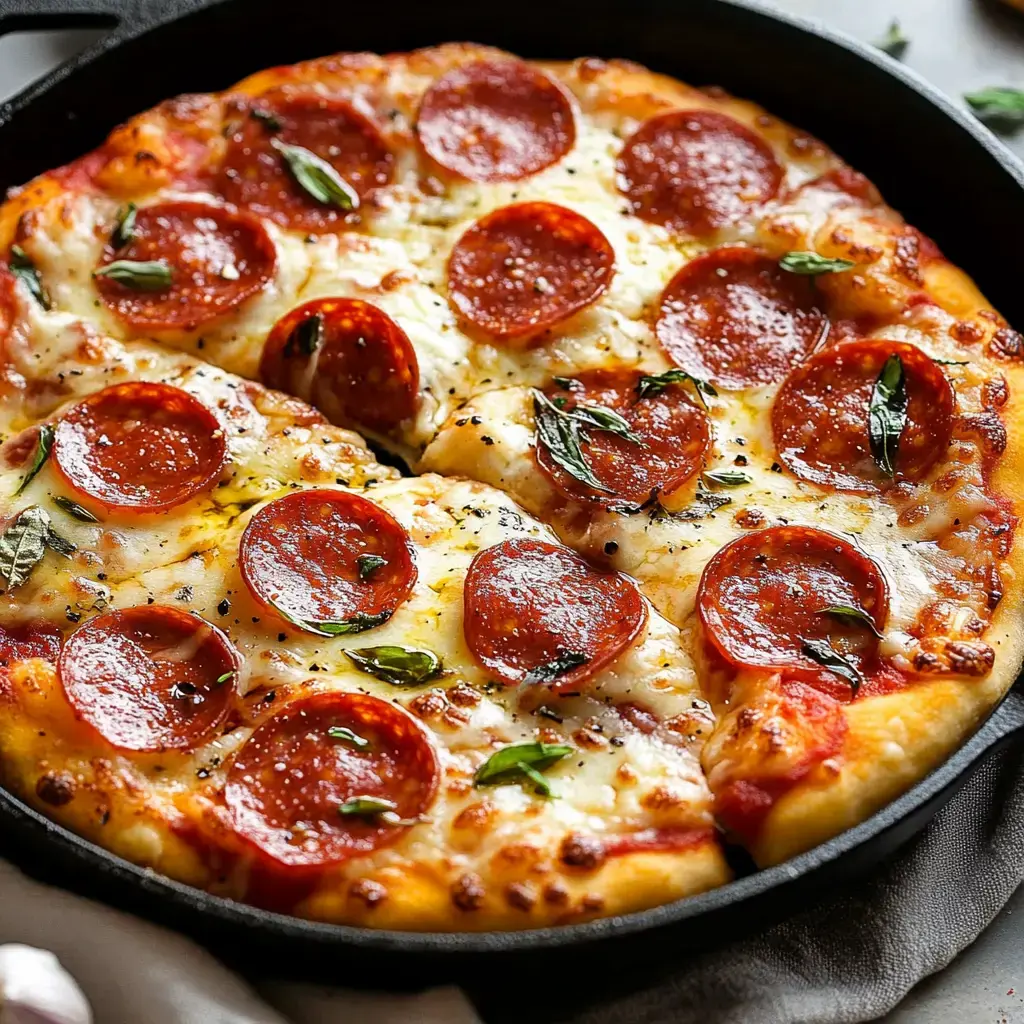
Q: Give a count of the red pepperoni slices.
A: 15